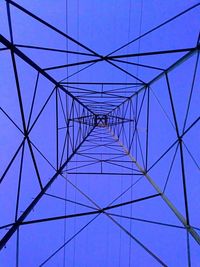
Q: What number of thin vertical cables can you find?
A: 4